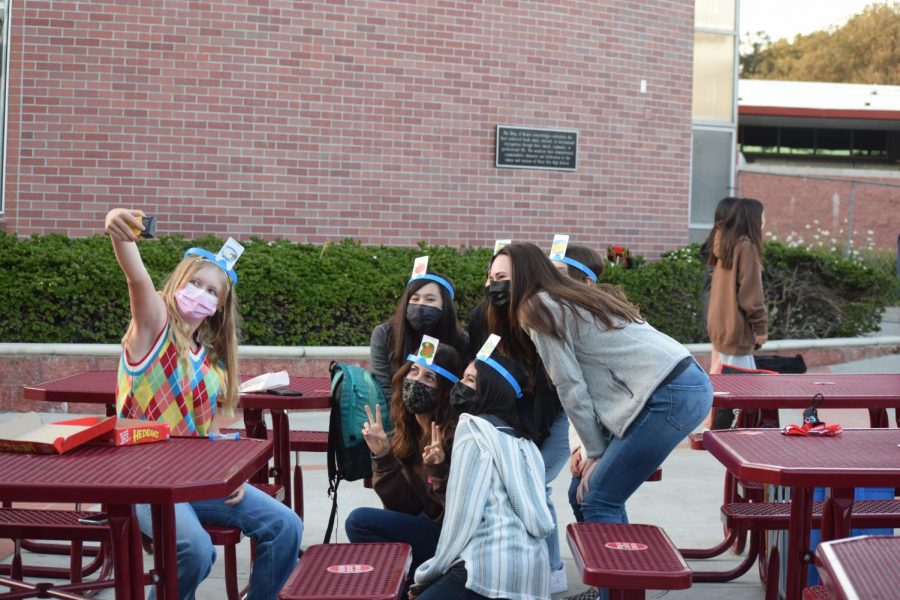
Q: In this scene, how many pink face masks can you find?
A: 1